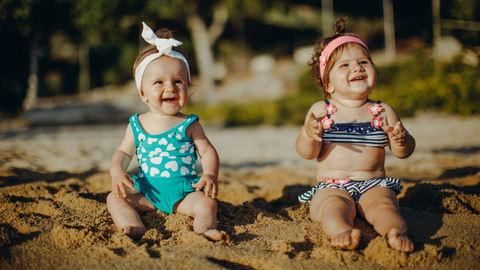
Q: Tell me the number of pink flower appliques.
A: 6